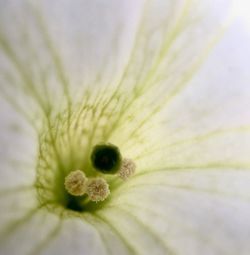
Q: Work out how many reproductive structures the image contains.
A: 4